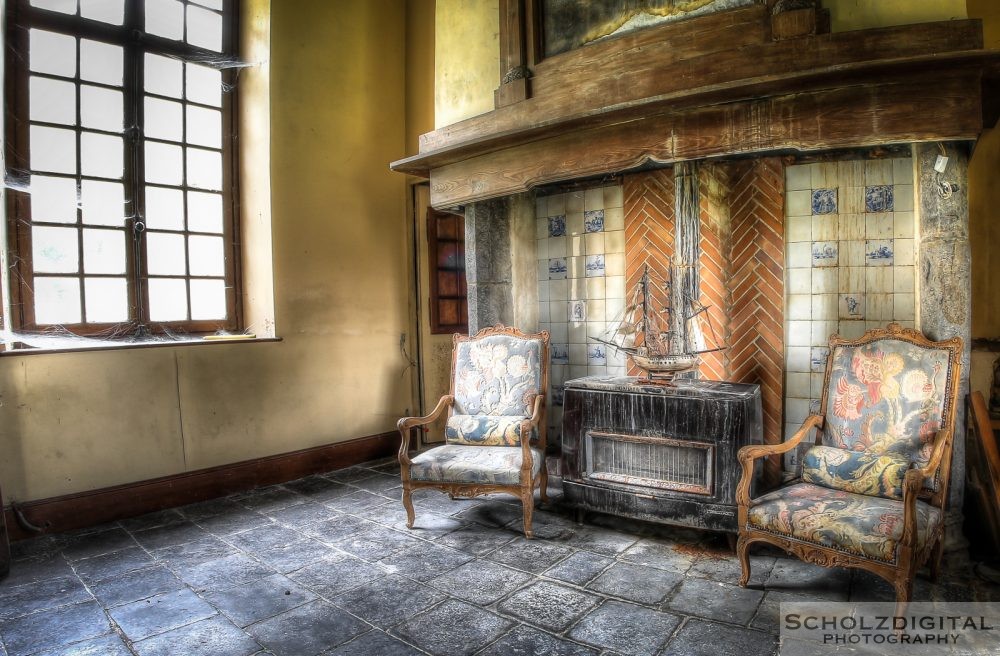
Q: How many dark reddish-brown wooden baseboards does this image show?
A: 1